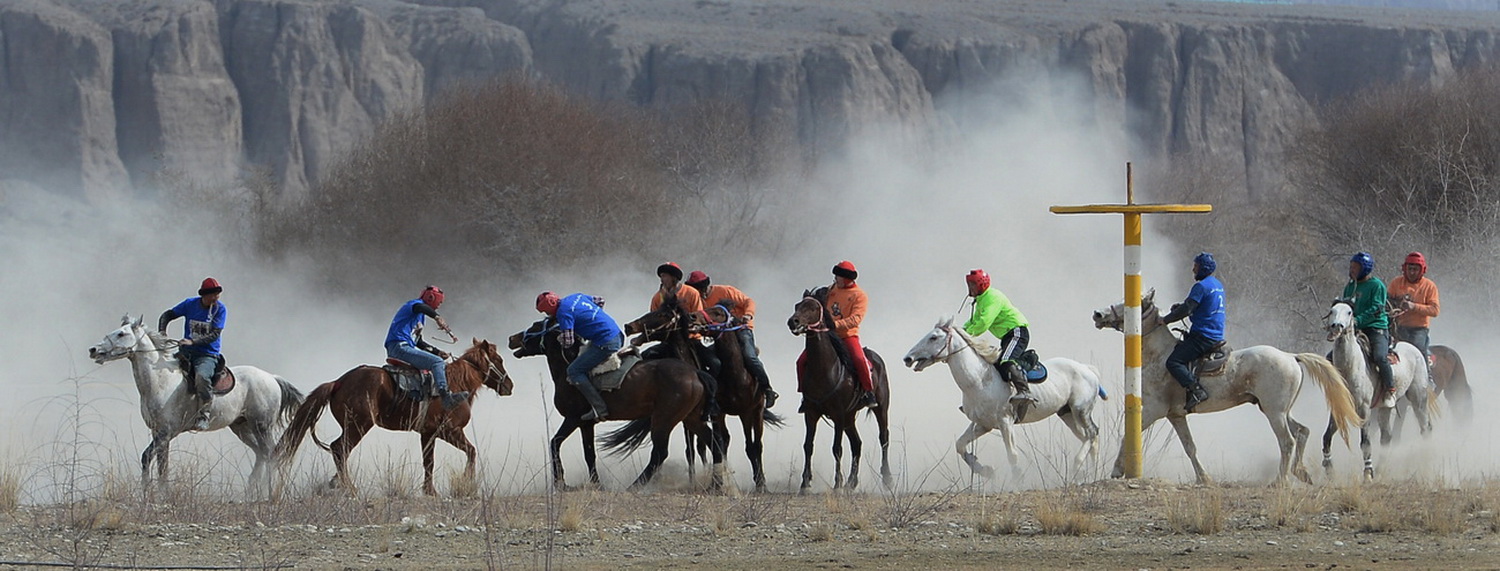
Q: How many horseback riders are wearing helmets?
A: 6